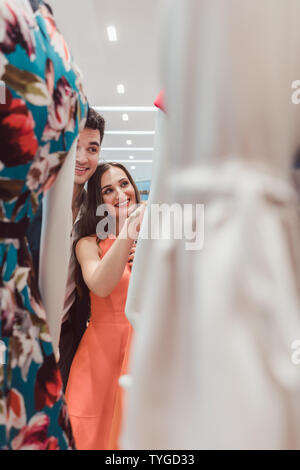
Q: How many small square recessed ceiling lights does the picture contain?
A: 6